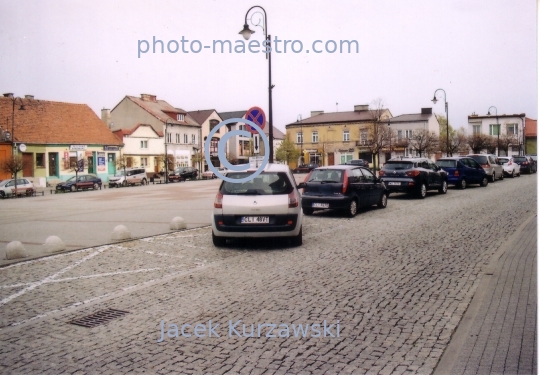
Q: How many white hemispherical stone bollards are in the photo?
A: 4